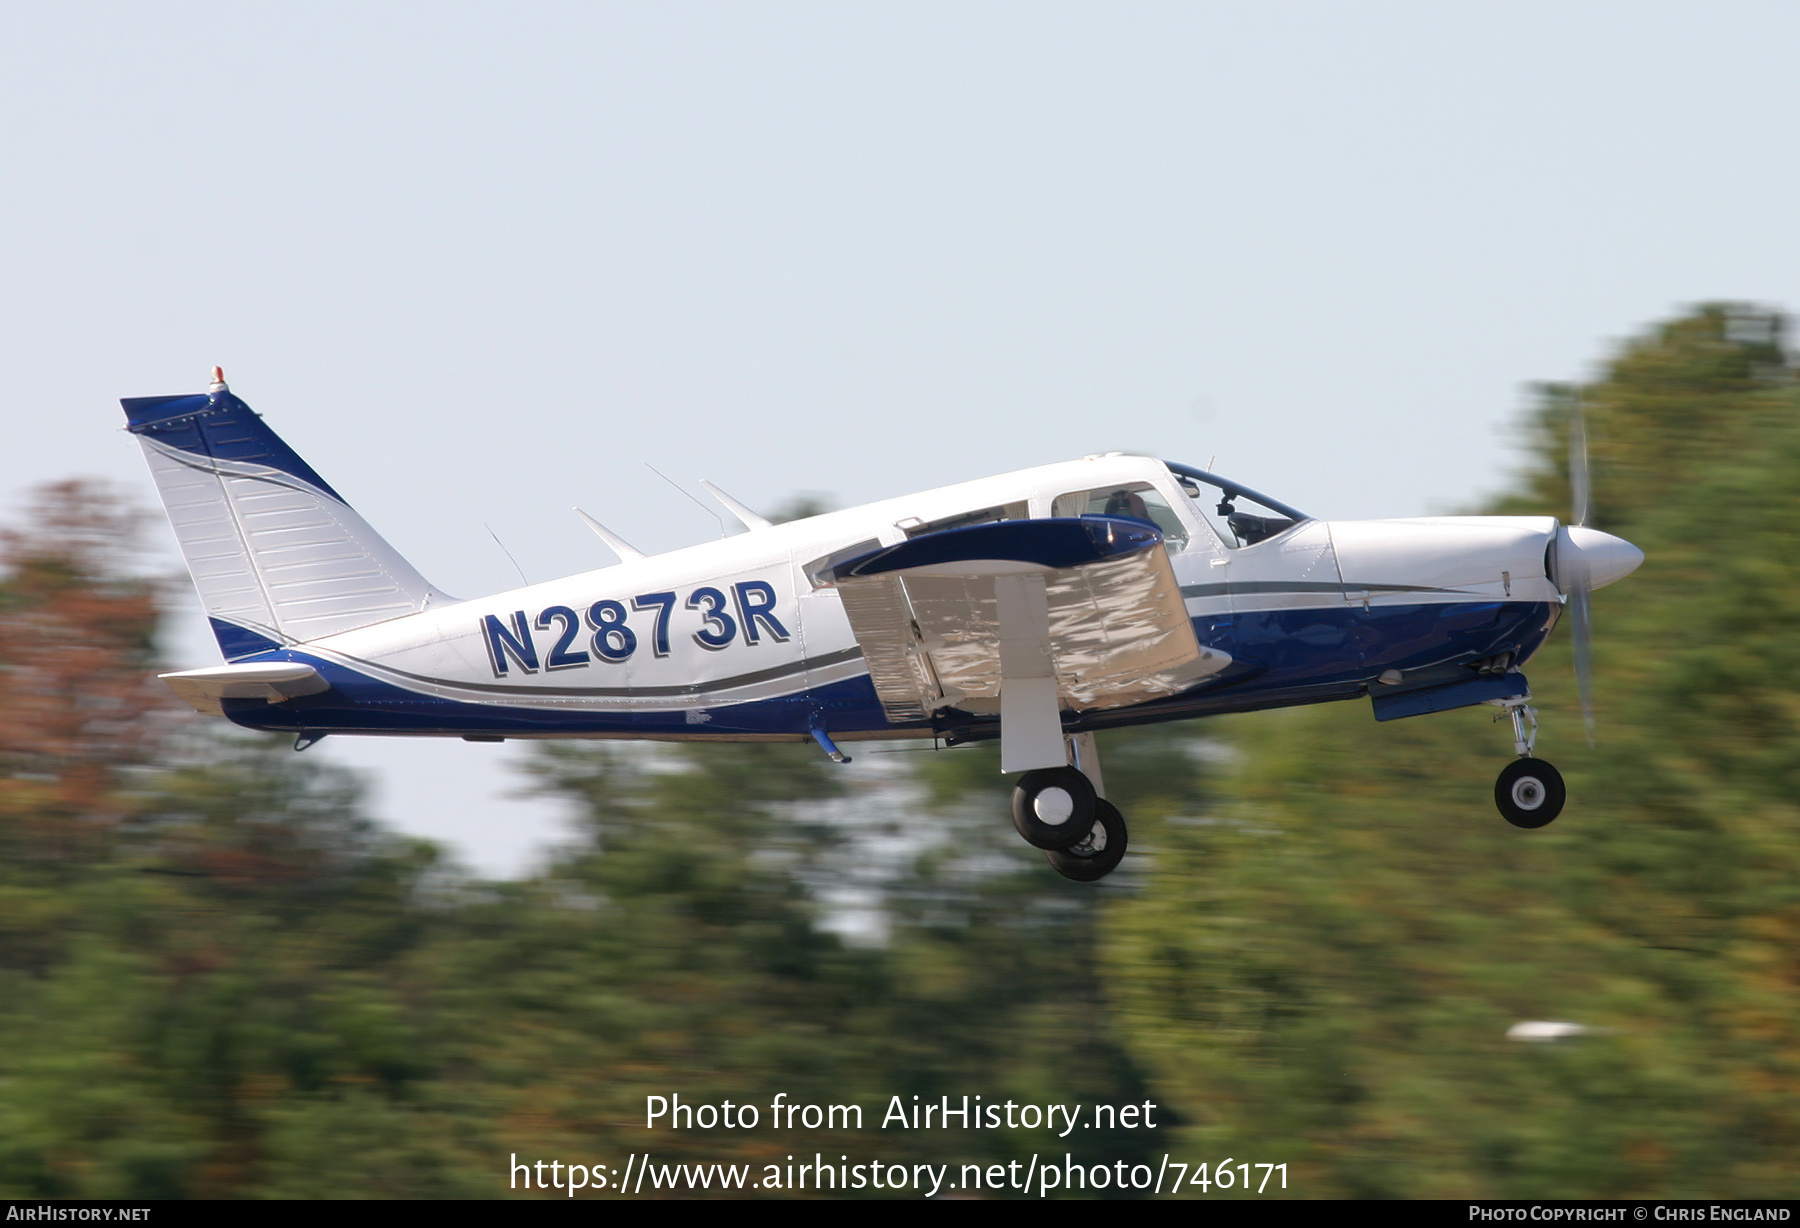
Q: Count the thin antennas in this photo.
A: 2